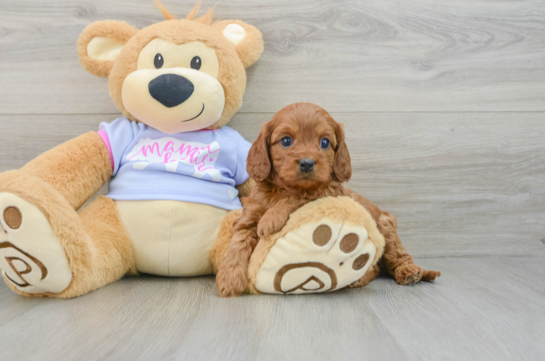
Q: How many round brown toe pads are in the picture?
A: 4